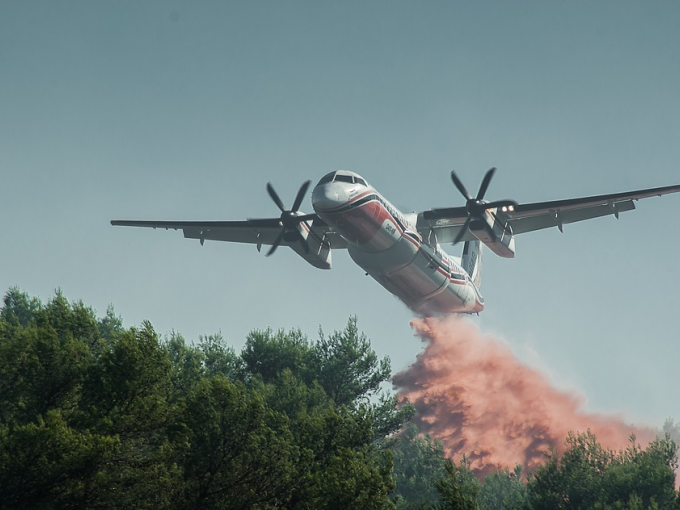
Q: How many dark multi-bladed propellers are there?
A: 2